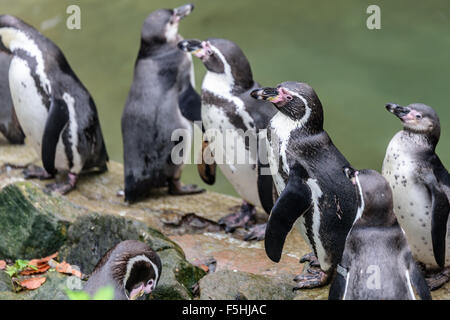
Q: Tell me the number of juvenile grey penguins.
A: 2